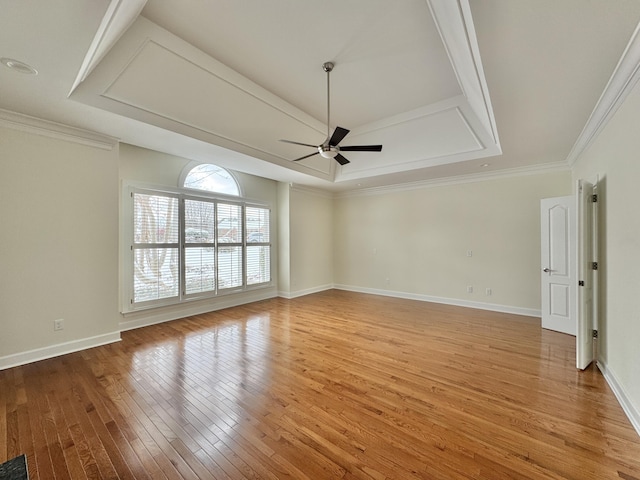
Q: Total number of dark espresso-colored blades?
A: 5